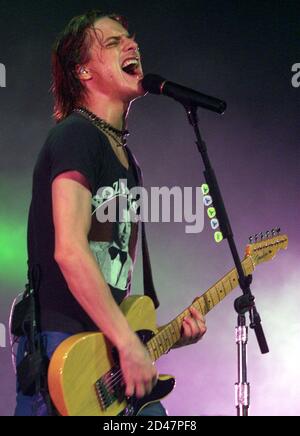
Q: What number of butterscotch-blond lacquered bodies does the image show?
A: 1